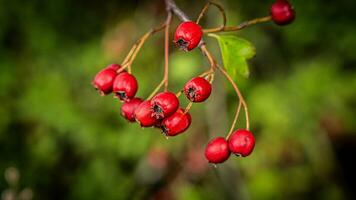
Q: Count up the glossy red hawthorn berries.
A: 12